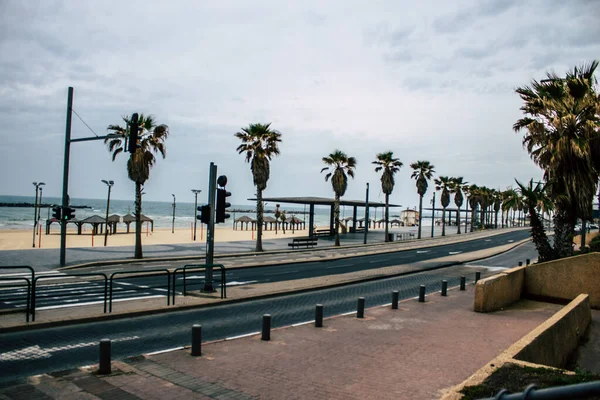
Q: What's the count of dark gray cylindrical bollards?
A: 12